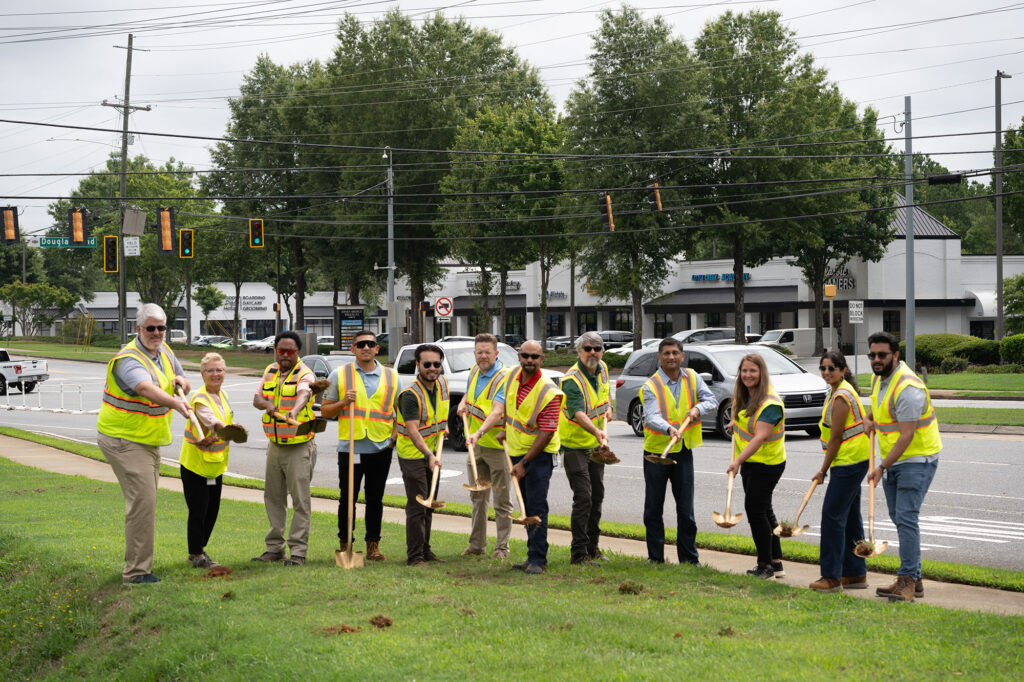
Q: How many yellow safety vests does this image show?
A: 12